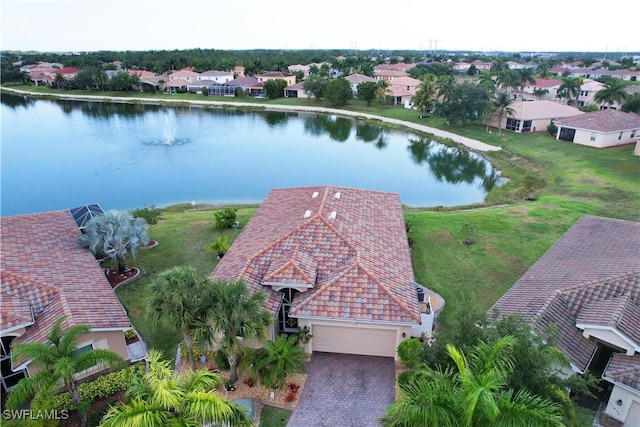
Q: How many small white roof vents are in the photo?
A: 4